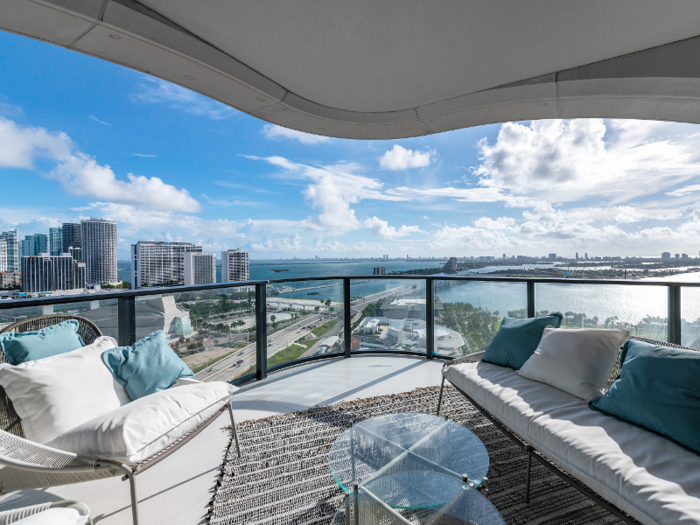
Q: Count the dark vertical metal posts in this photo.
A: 6